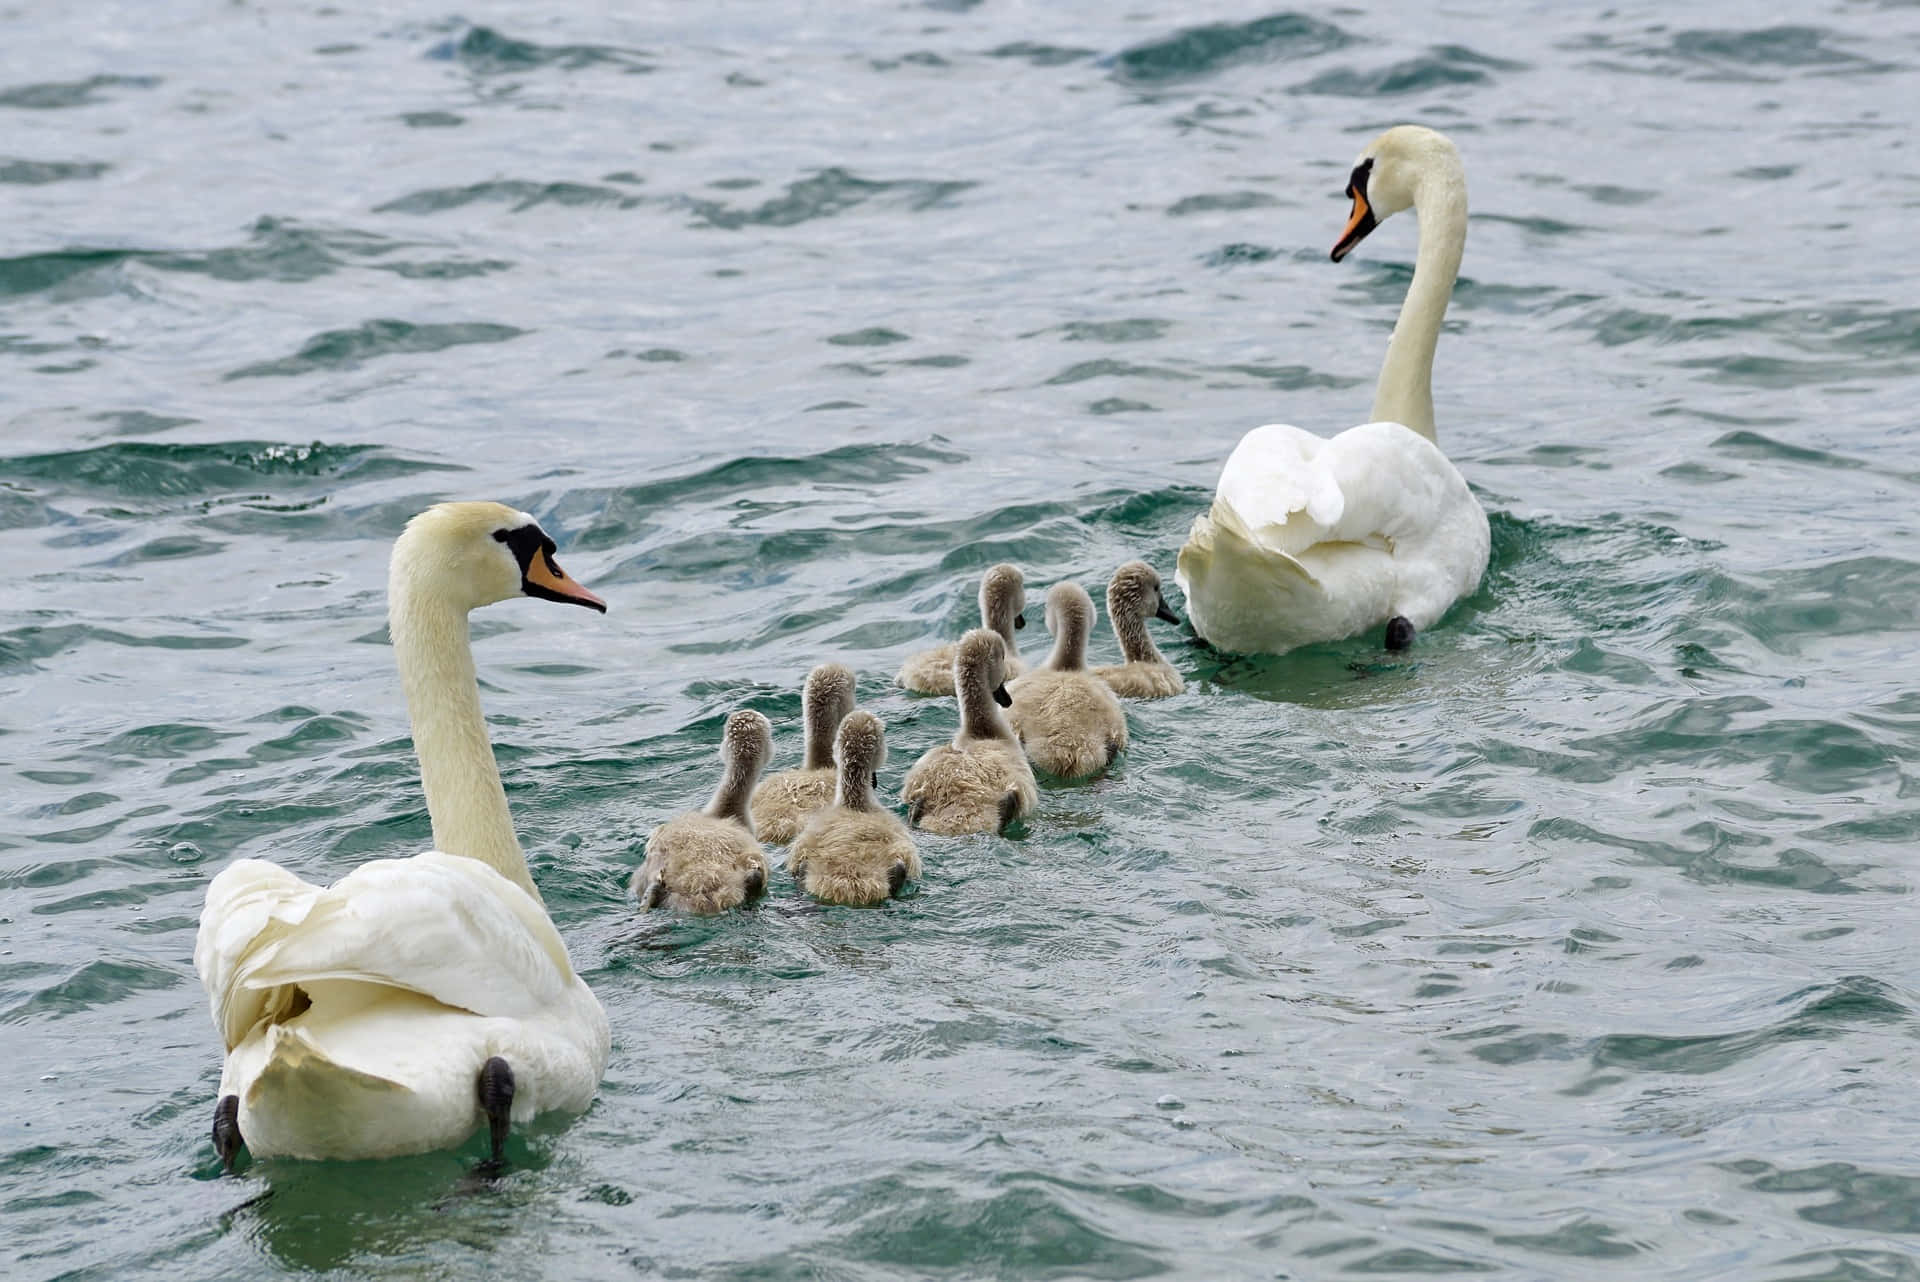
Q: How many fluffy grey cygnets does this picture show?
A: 7